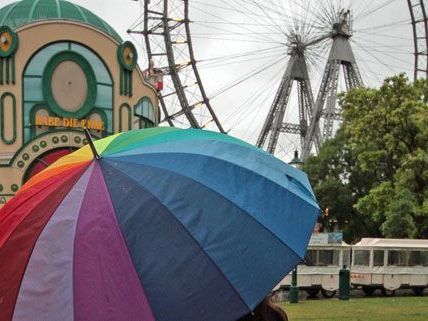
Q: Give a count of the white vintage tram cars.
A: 2